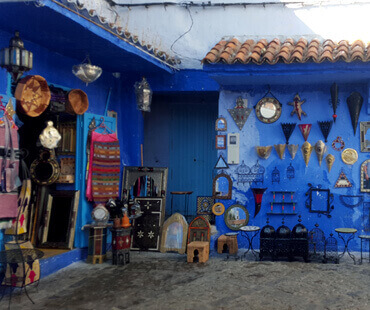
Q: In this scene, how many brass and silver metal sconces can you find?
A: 6